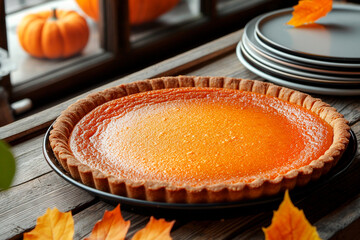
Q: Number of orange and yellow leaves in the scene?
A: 5